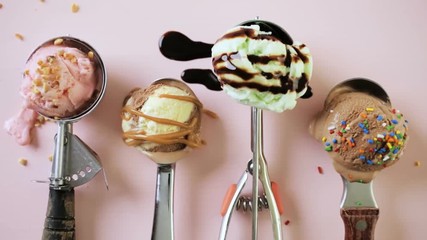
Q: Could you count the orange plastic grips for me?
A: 2